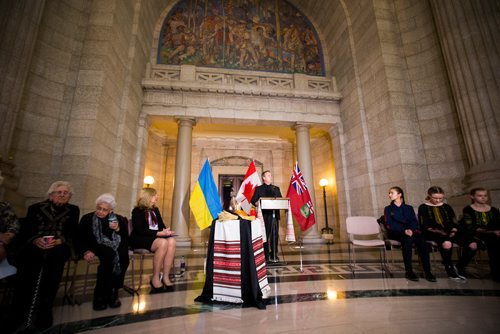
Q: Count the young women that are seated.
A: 3